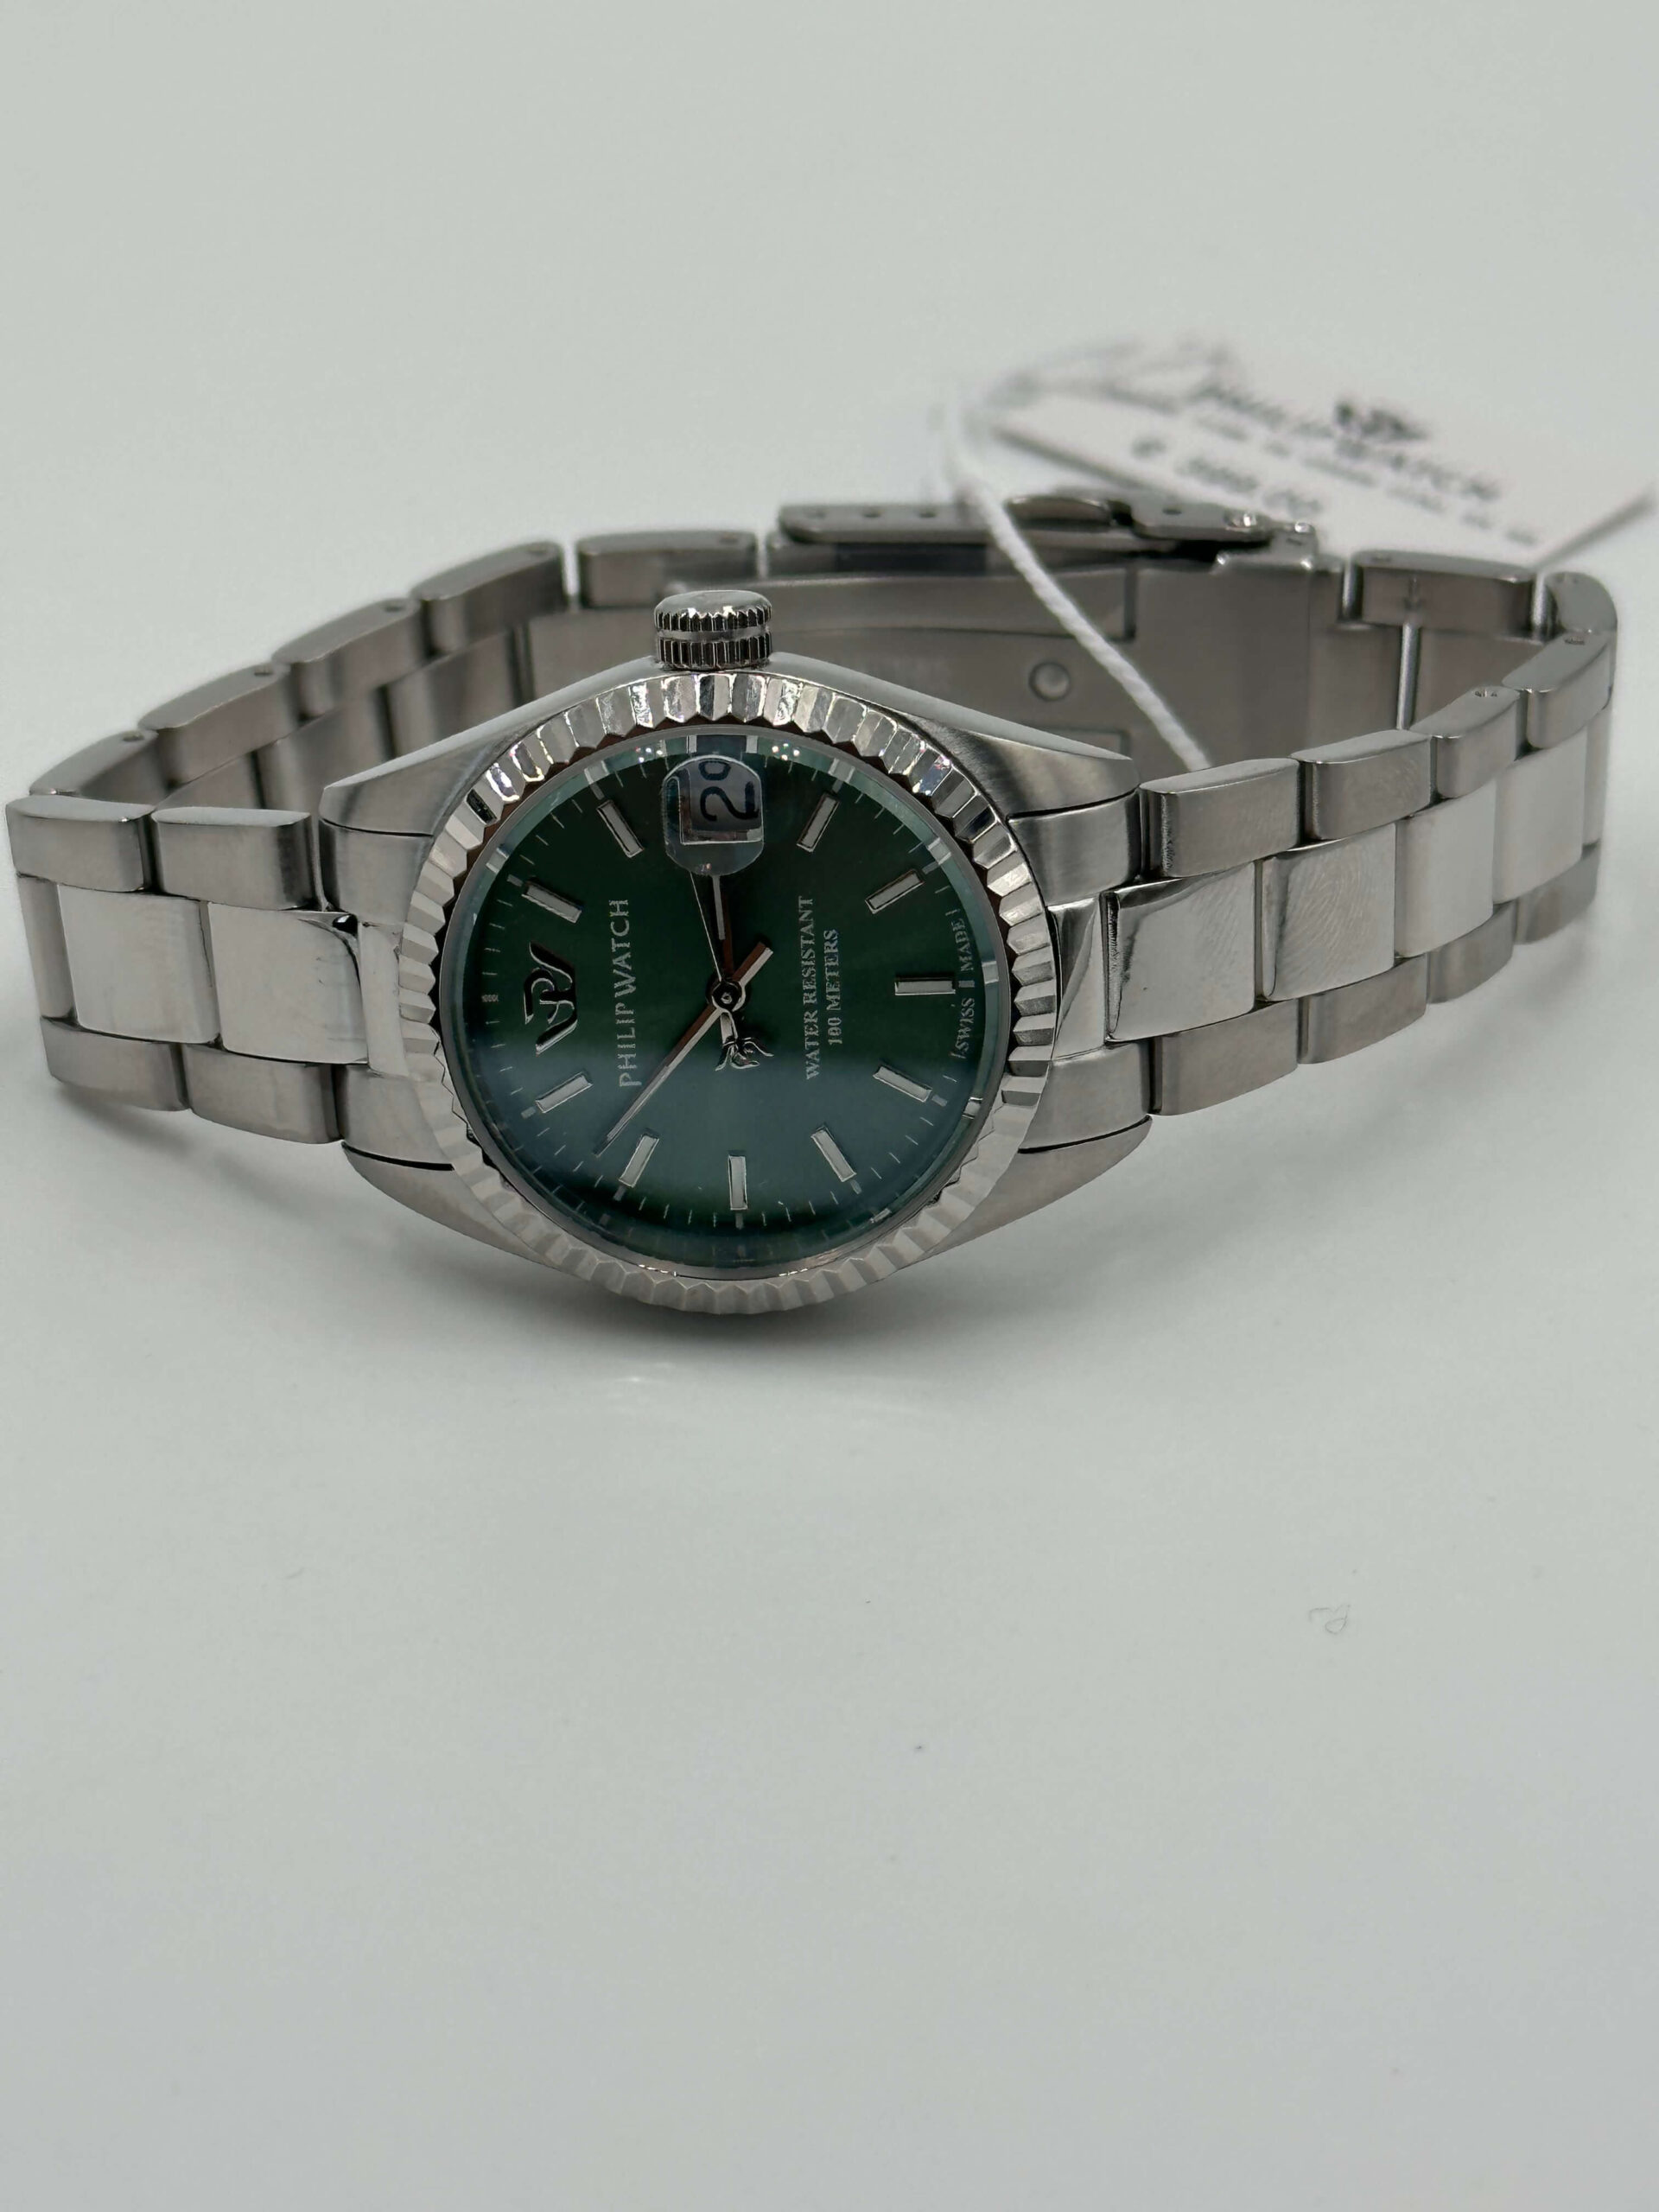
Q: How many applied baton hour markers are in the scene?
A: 10